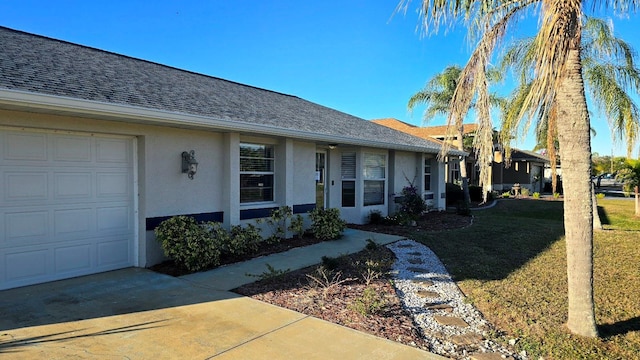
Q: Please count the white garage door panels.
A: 12